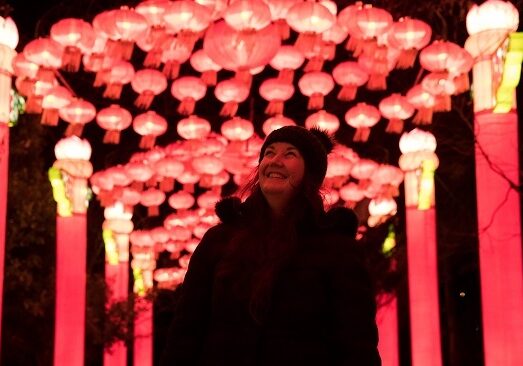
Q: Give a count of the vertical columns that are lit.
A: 7